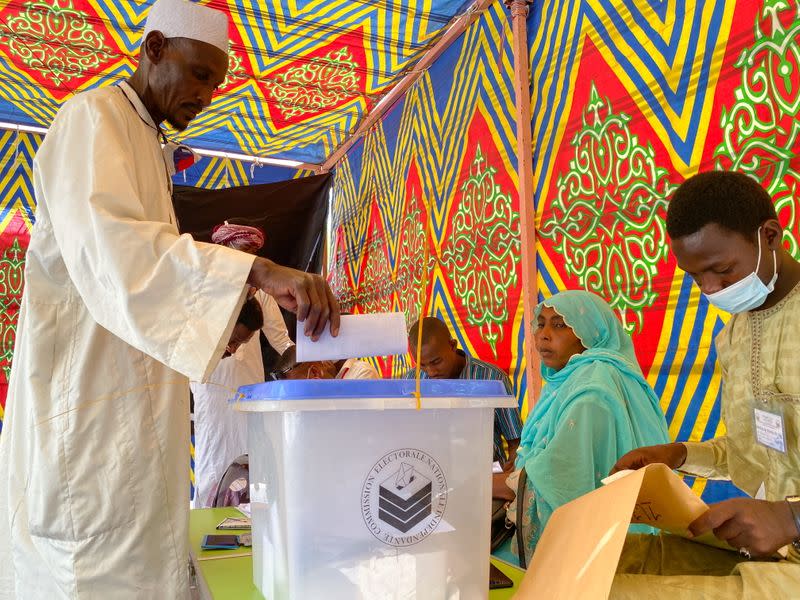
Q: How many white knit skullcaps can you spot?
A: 1